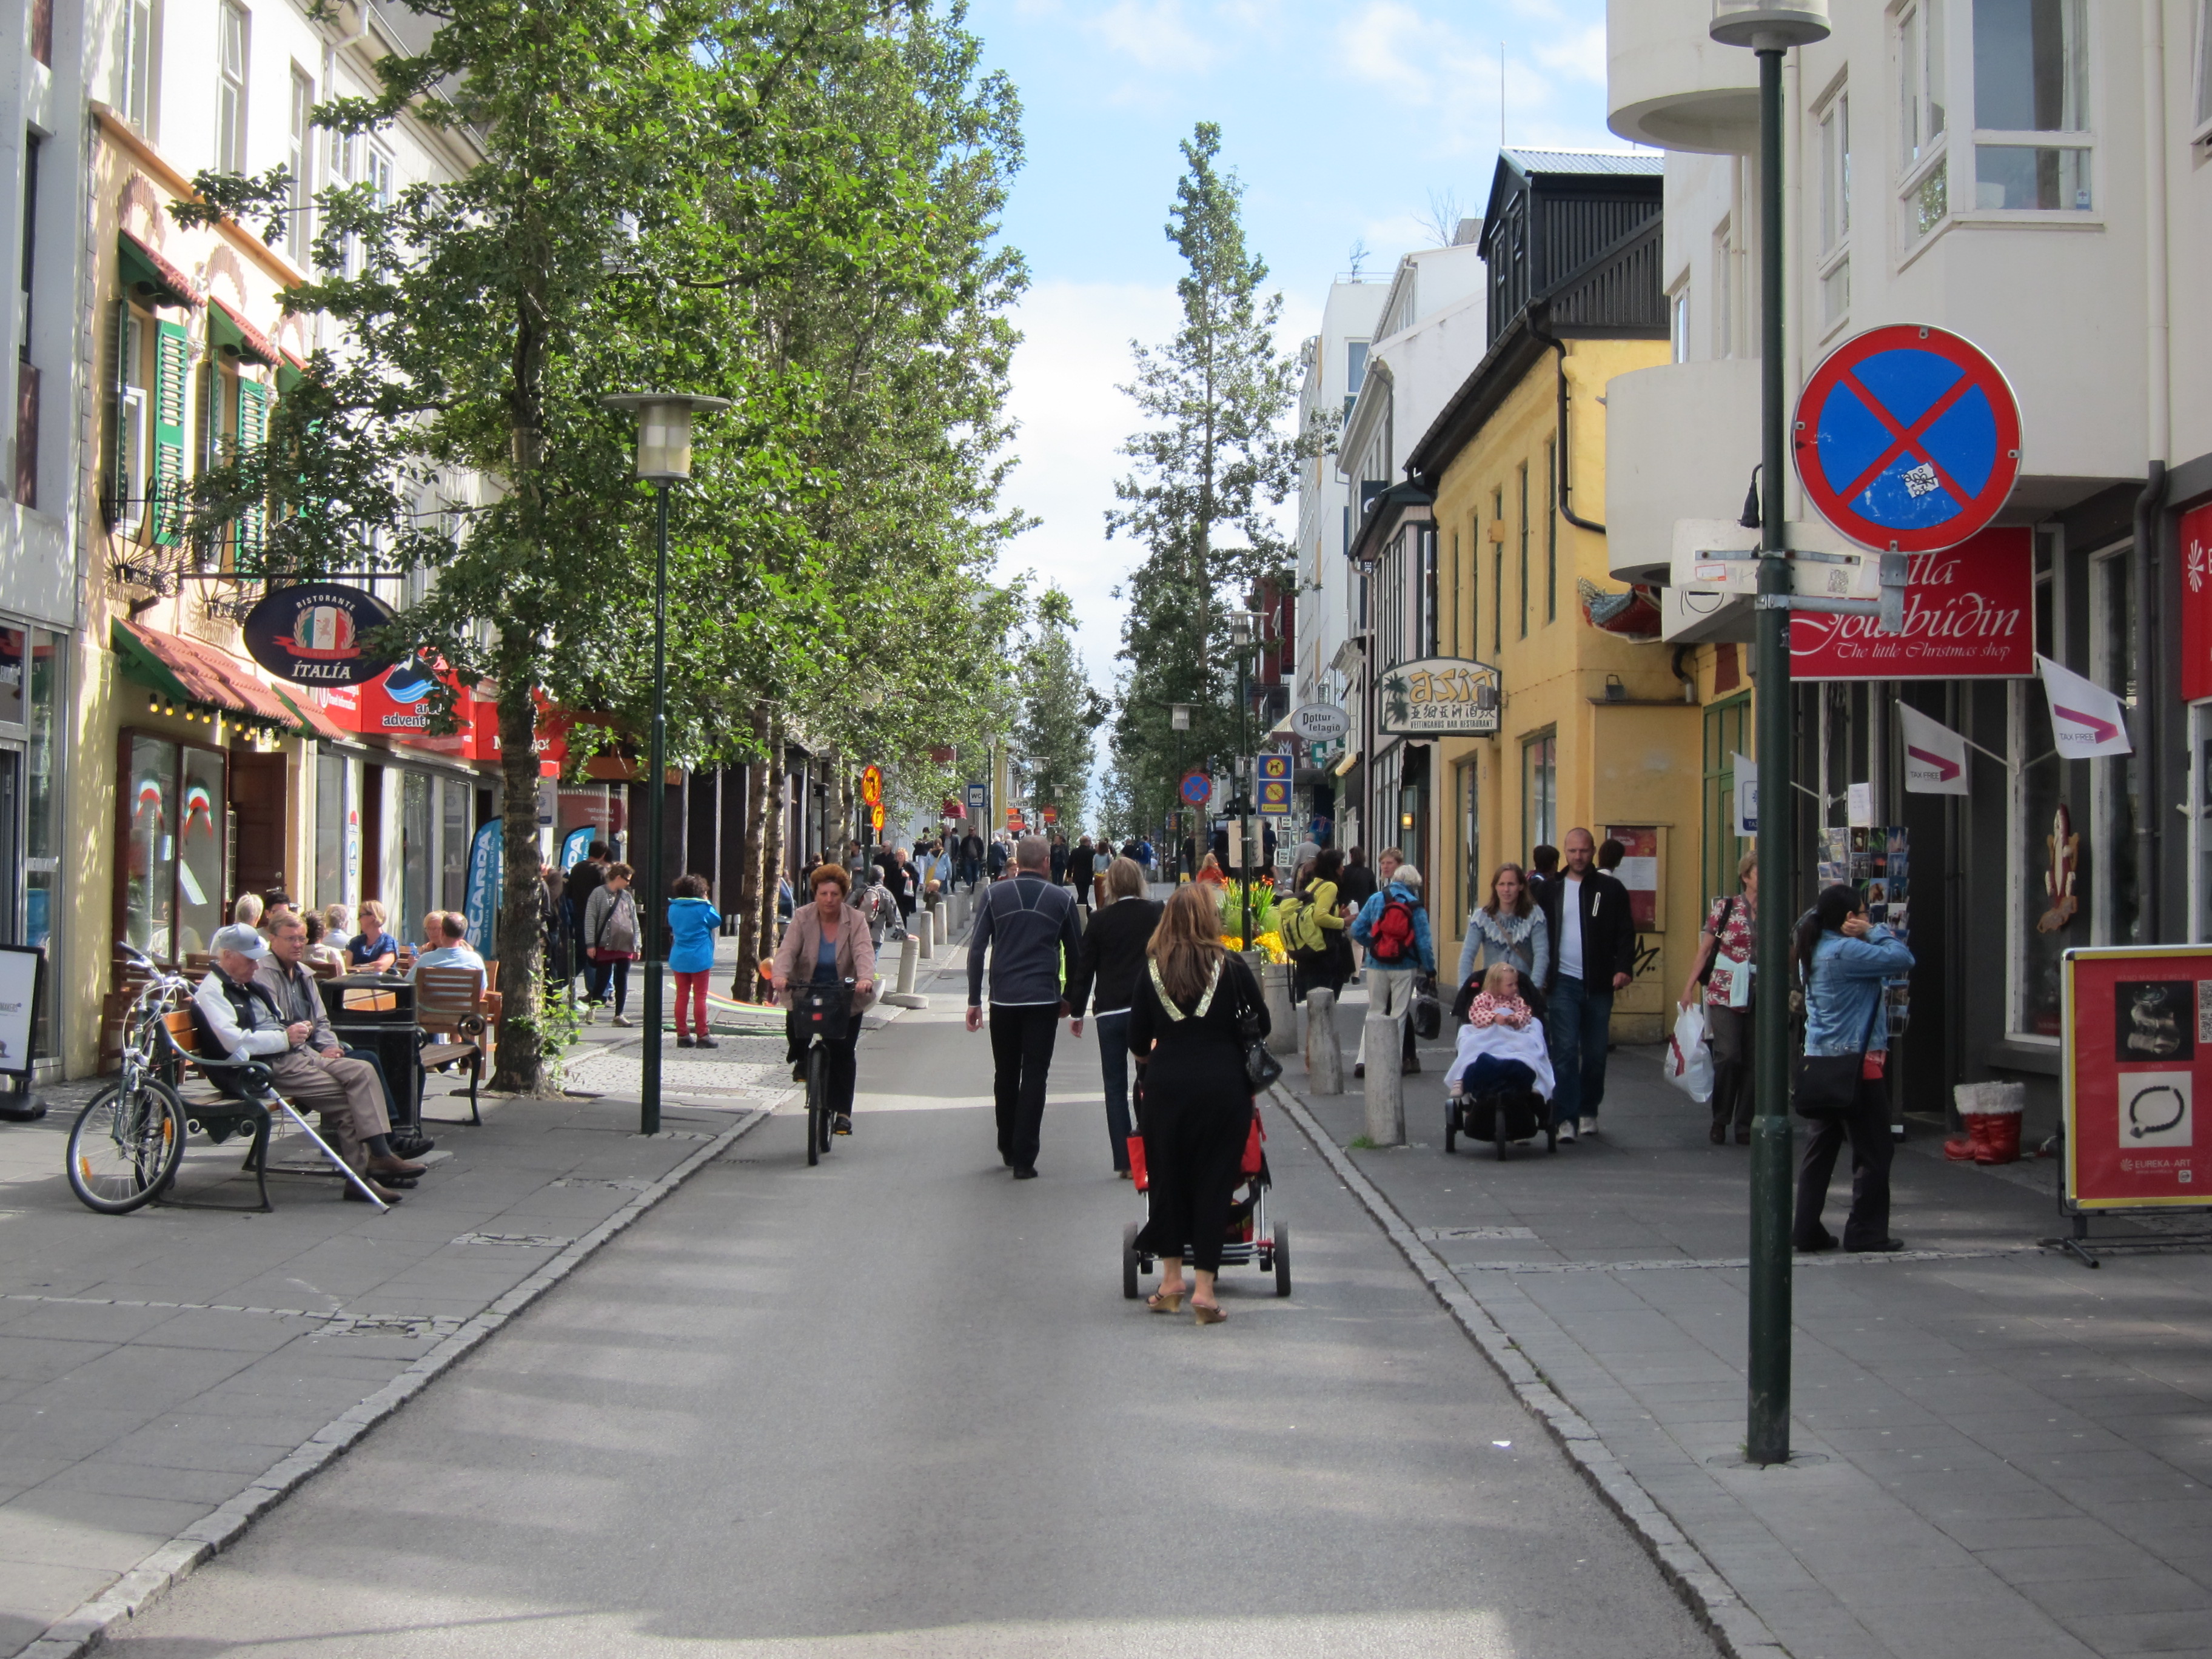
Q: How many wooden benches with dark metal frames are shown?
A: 2